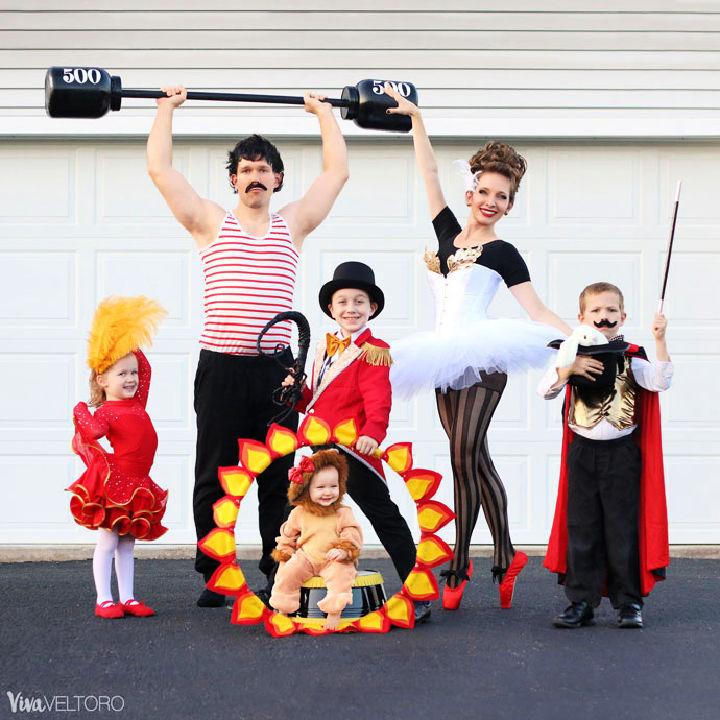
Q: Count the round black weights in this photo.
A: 2